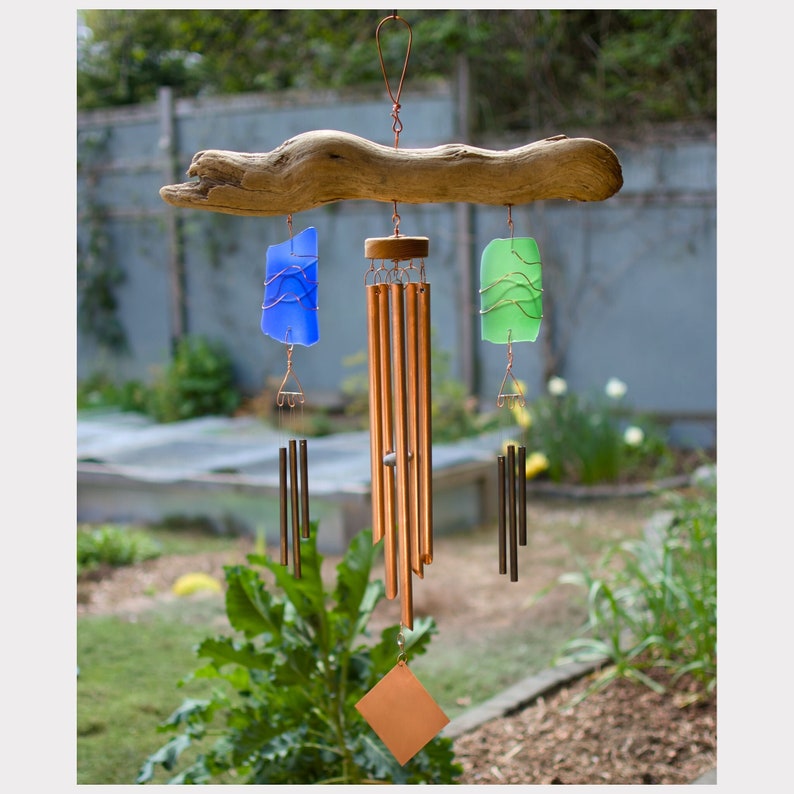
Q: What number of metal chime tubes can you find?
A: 11